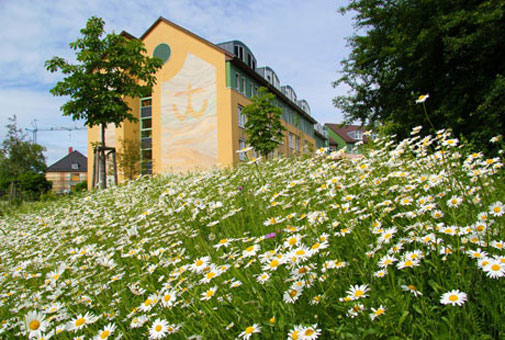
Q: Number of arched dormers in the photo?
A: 4